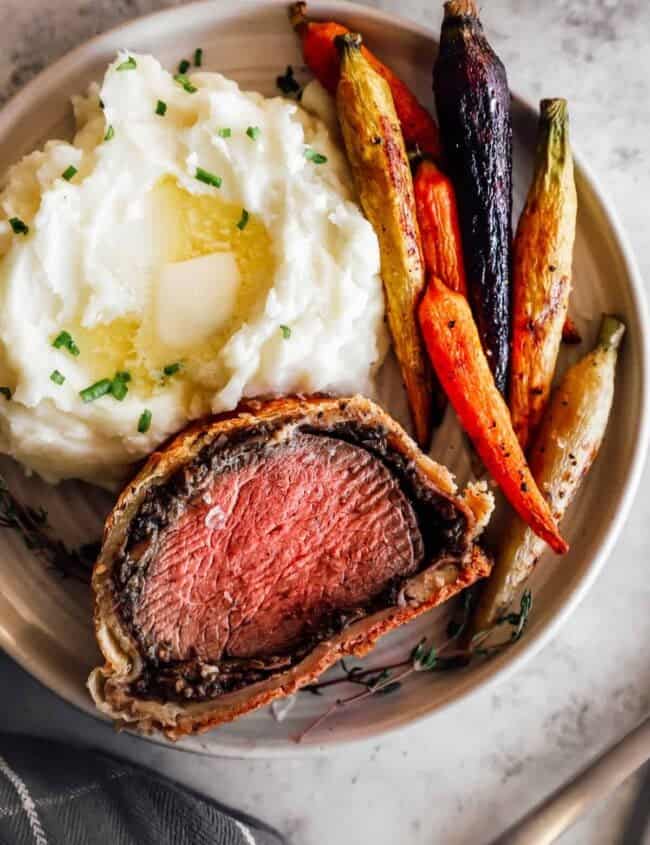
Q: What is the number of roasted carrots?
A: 7